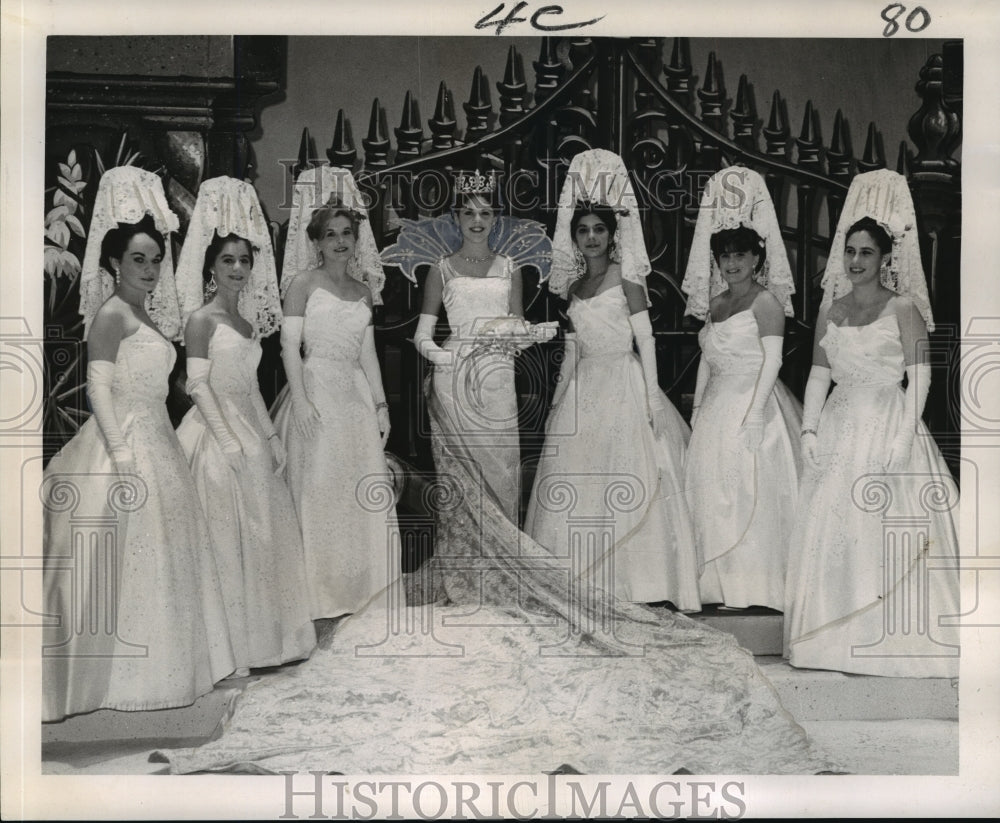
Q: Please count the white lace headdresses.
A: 6